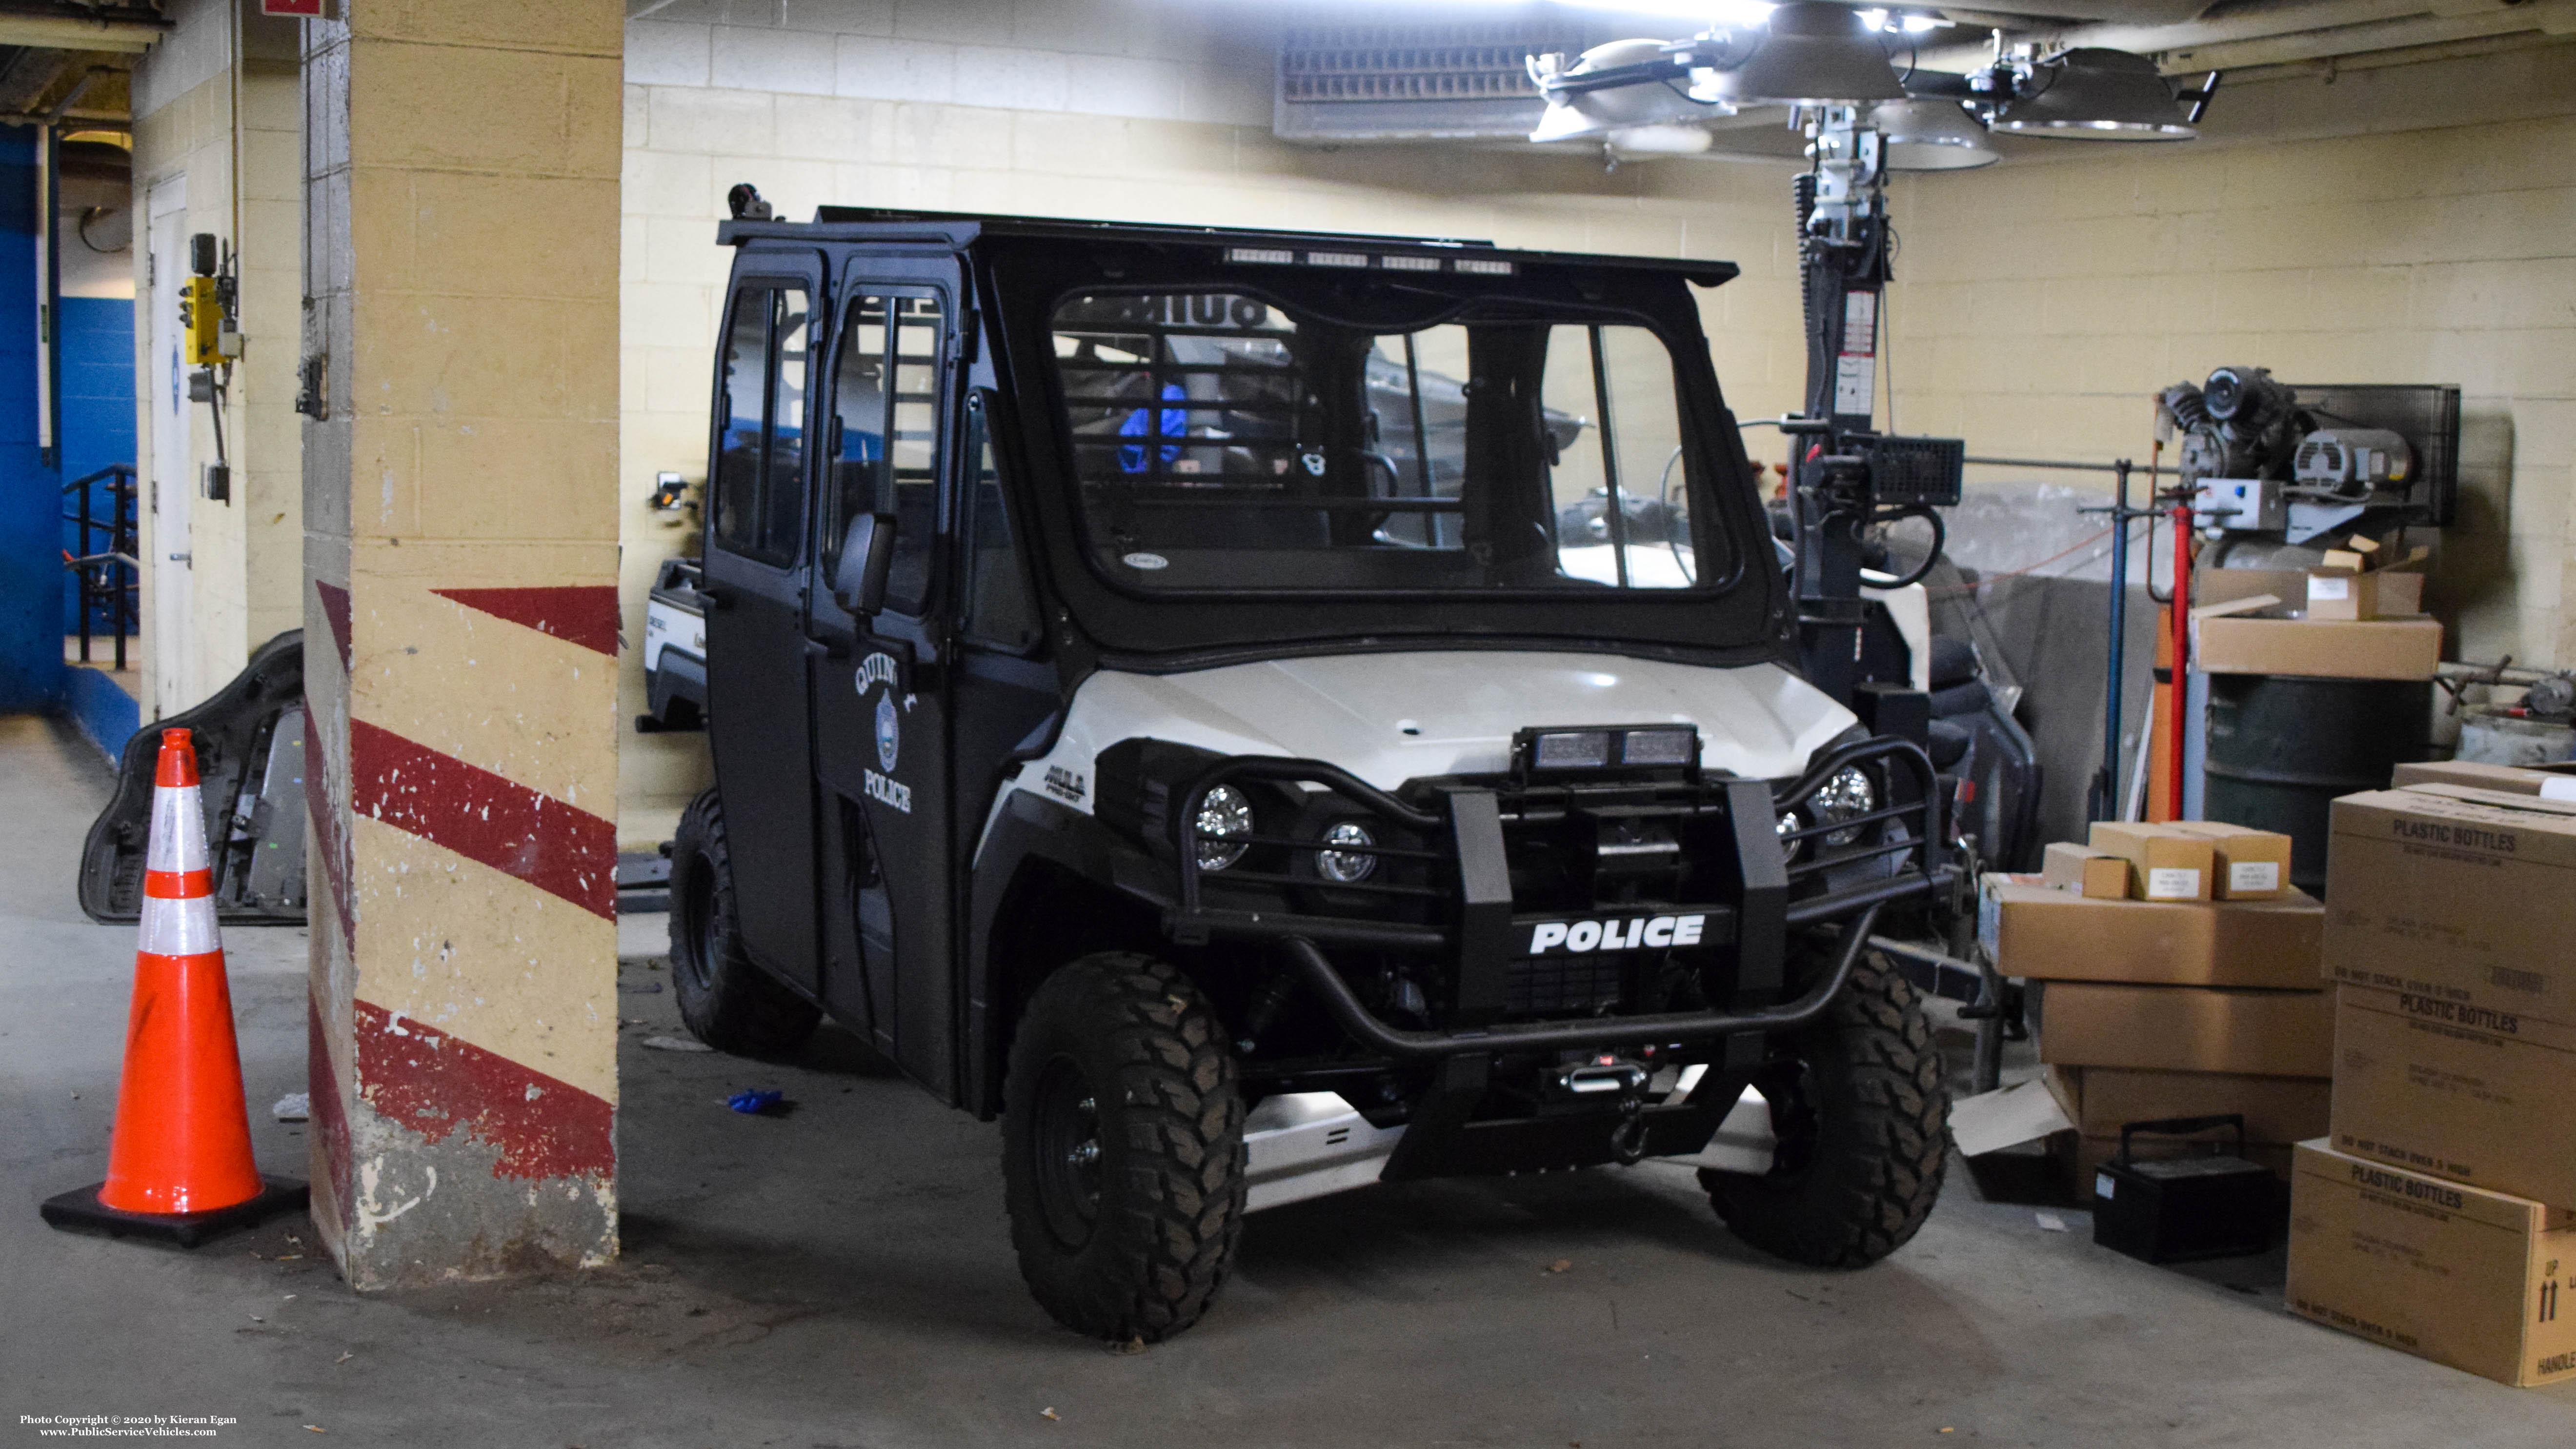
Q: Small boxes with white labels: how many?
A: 3